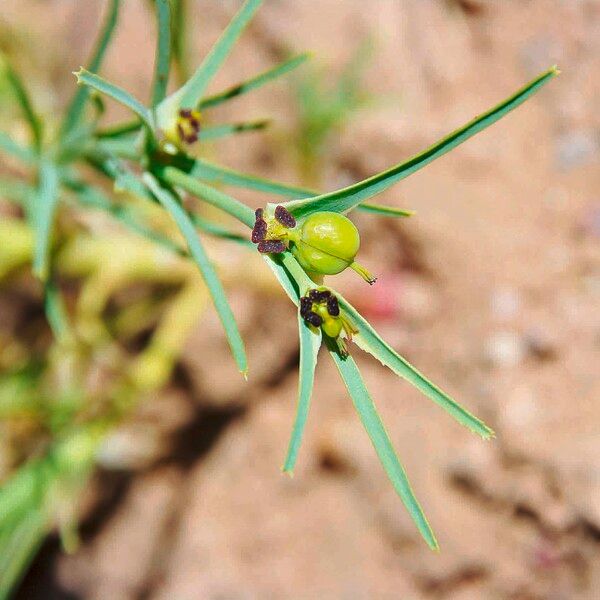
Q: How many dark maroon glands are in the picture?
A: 12